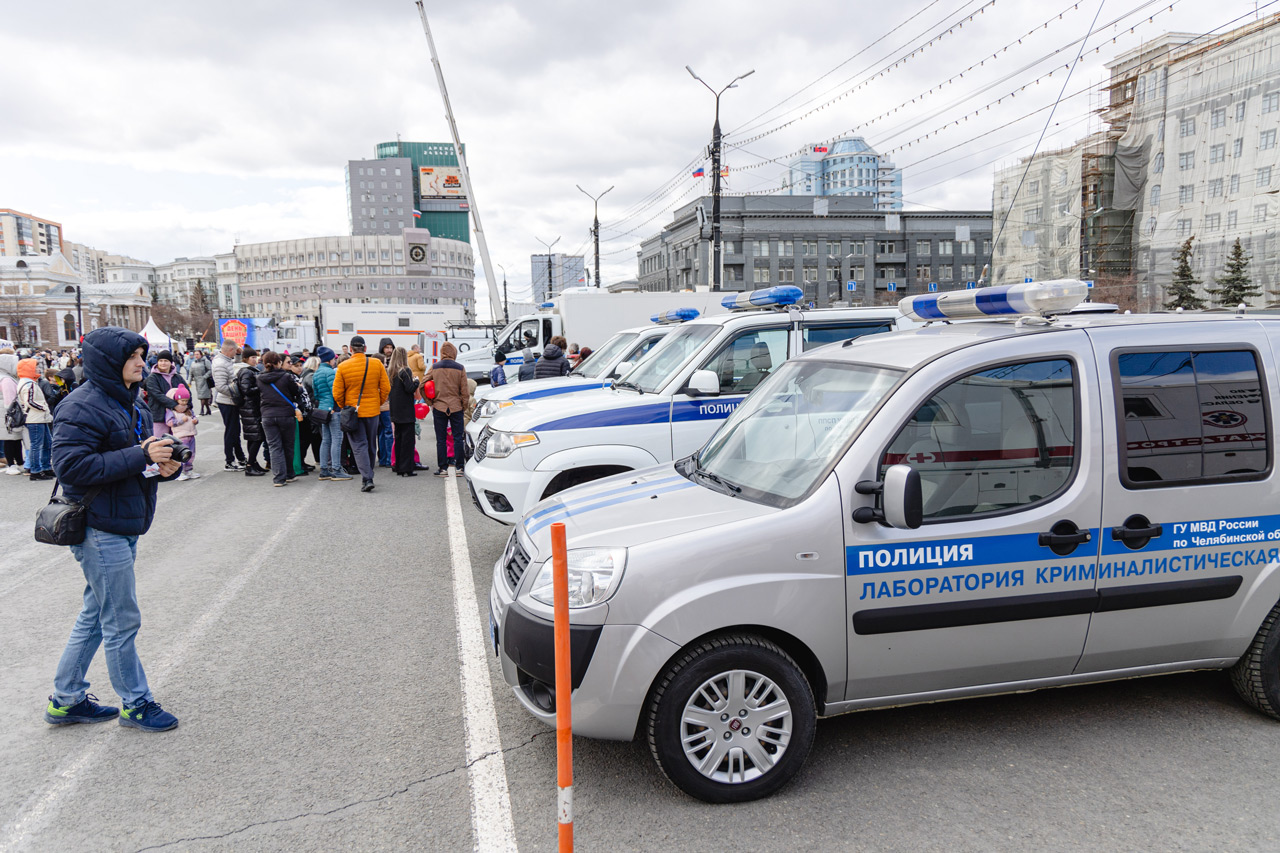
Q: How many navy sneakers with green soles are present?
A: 2